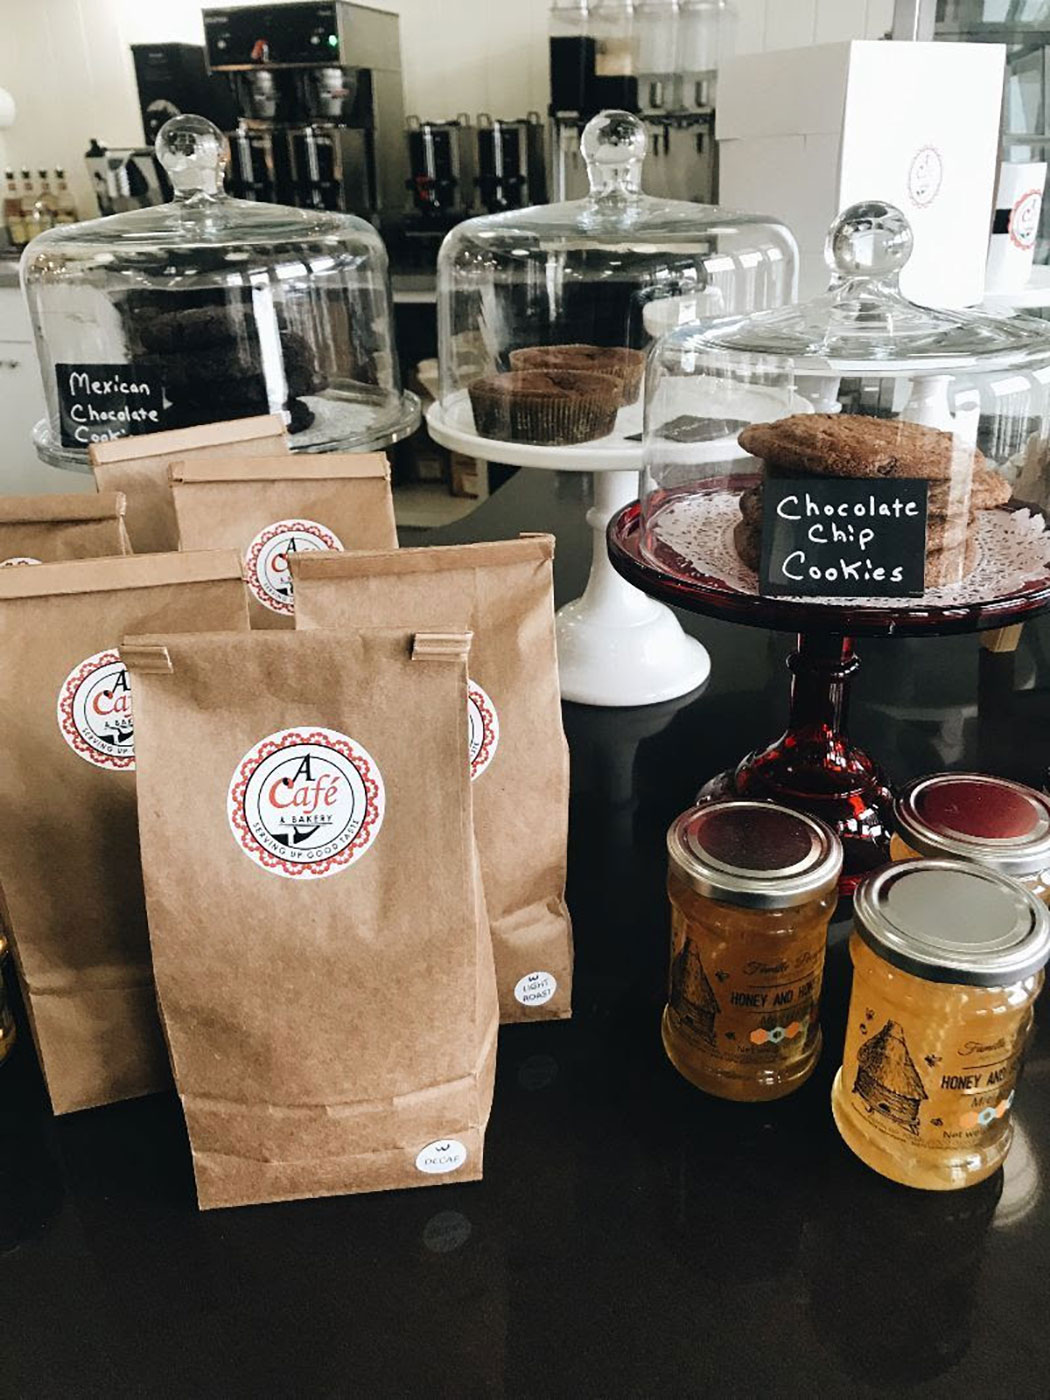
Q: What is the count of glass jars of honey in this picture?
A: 3